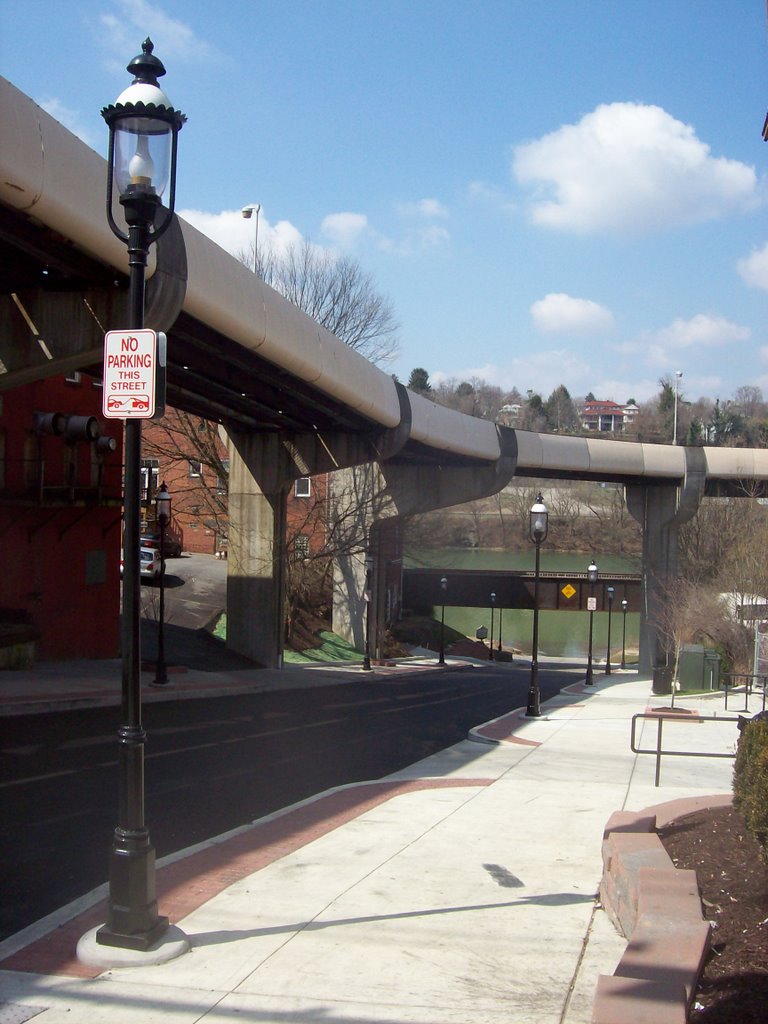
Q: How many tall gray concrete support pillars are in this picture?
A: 3